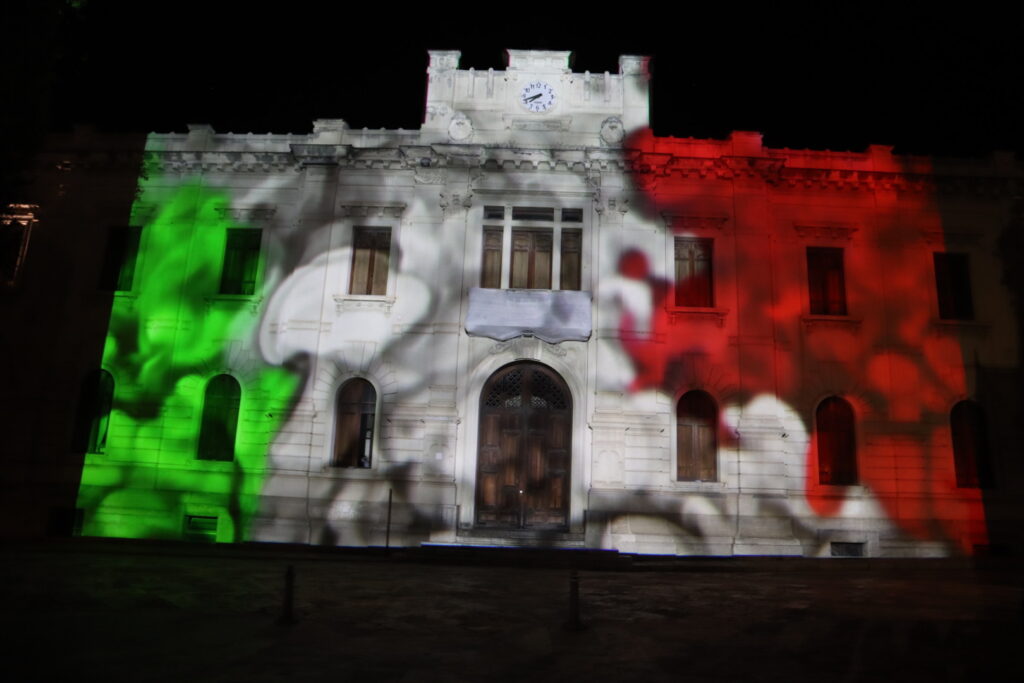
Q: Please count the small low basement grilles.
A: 2